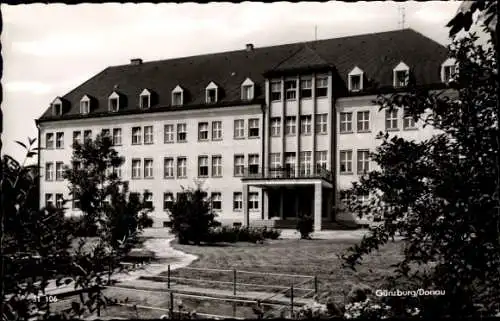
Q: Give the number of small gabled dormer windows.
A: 10